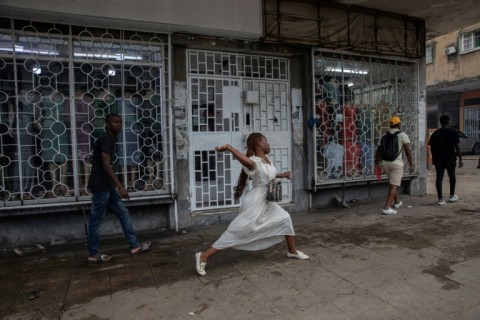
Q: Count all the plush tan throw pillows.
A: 0